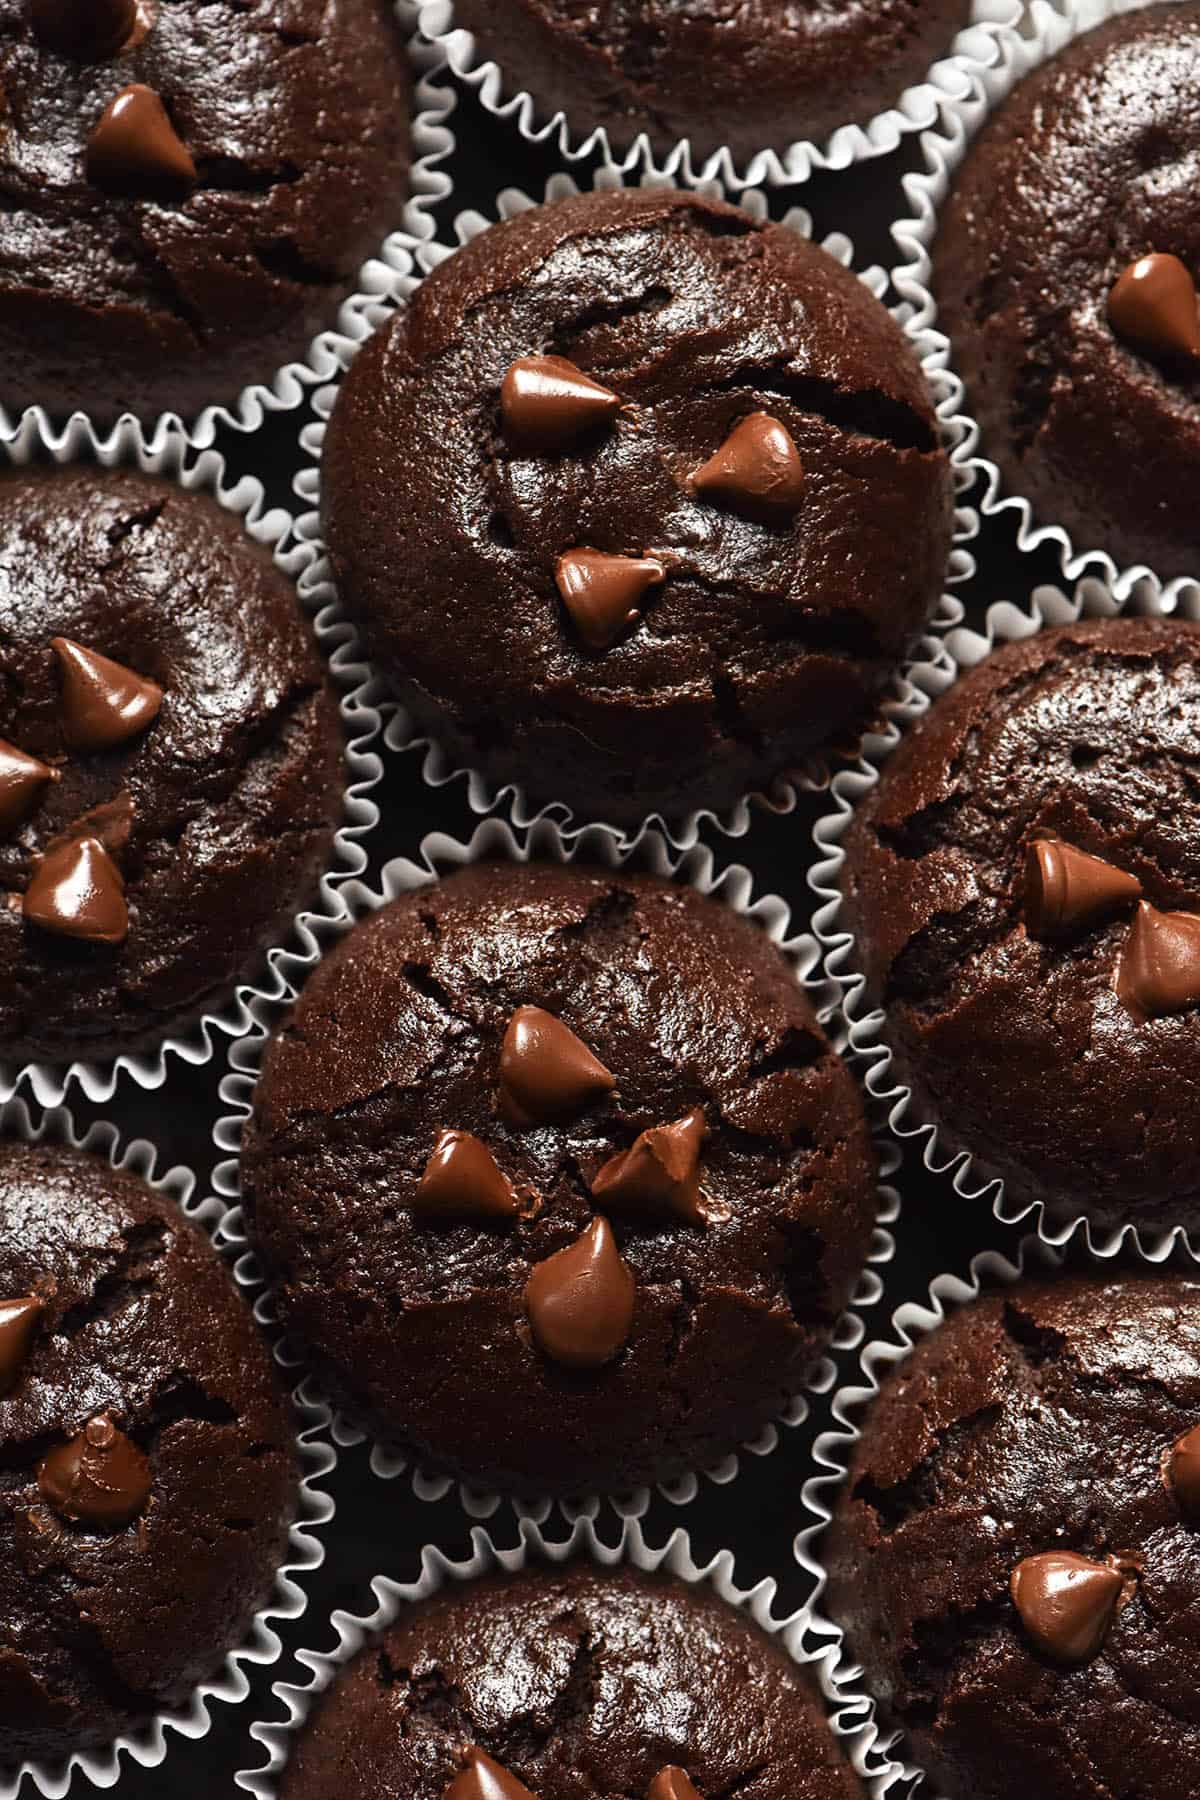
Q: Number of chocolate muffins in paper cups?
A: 10